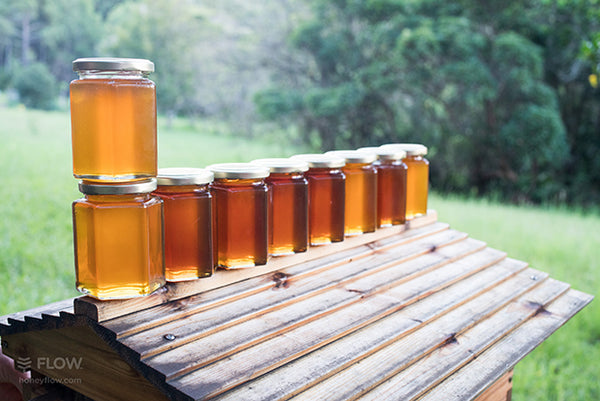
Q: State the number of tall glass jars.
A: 9